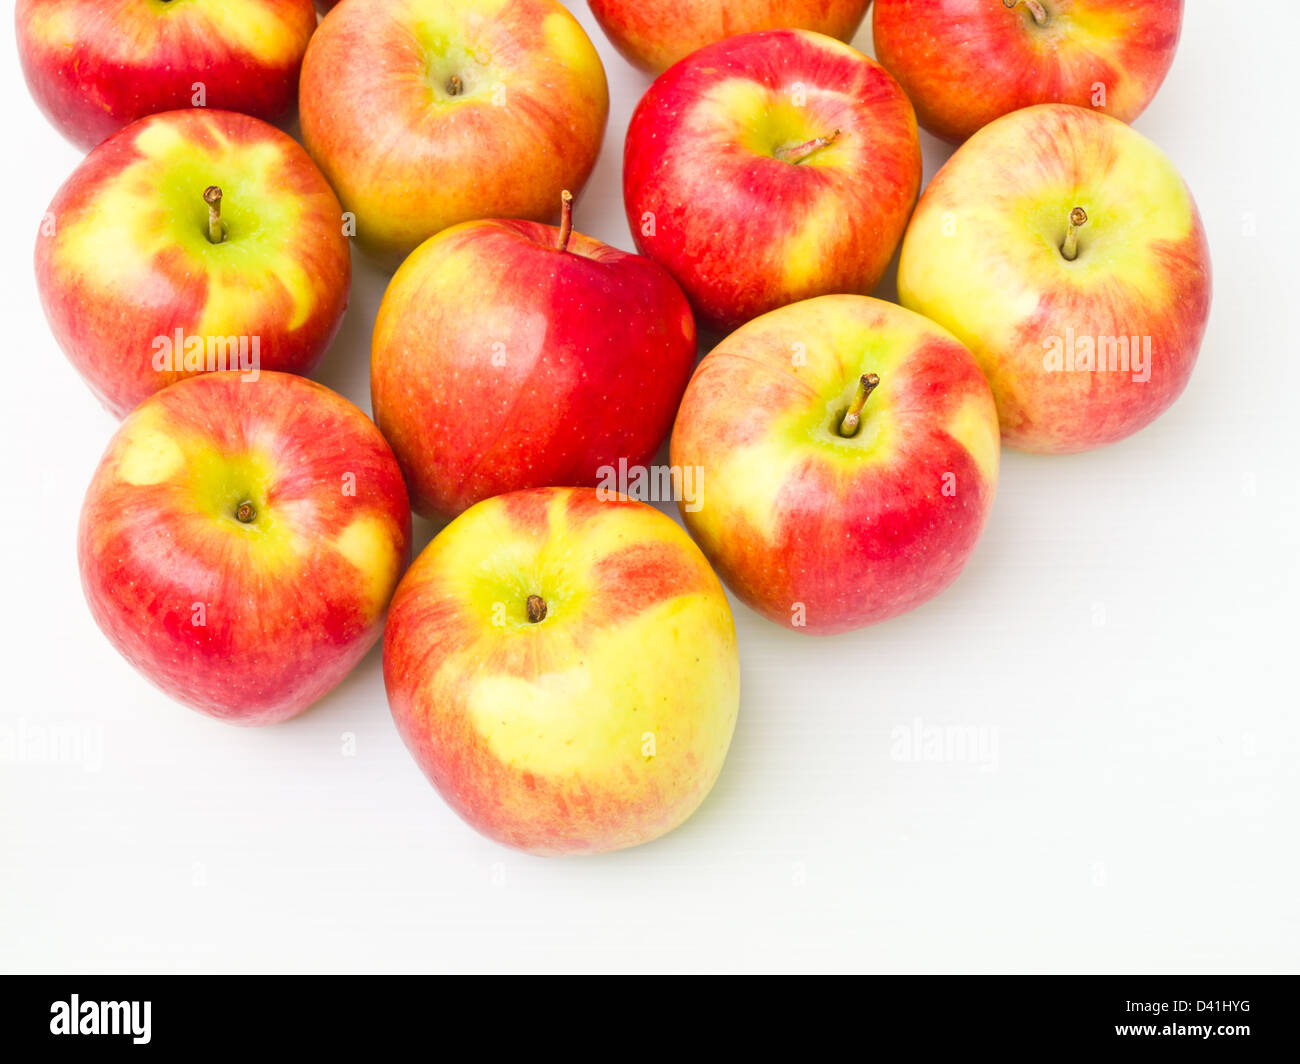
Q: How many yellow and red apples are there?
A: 11